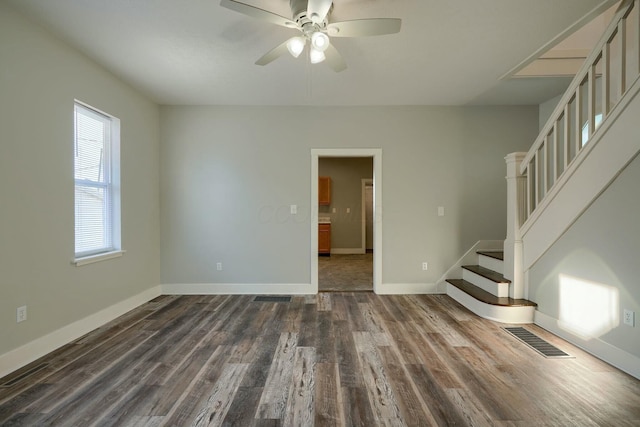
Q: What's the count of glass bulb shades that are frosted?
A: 3